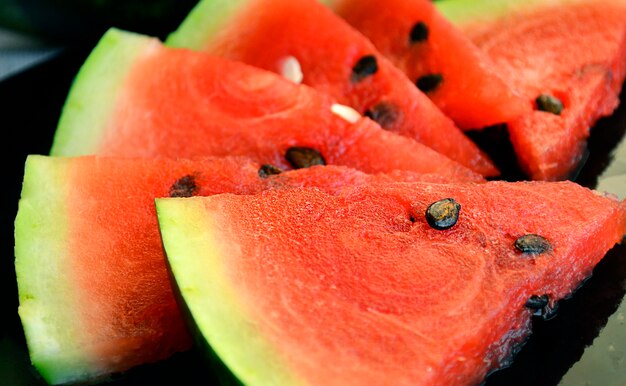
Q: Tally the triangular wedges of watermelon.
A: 6